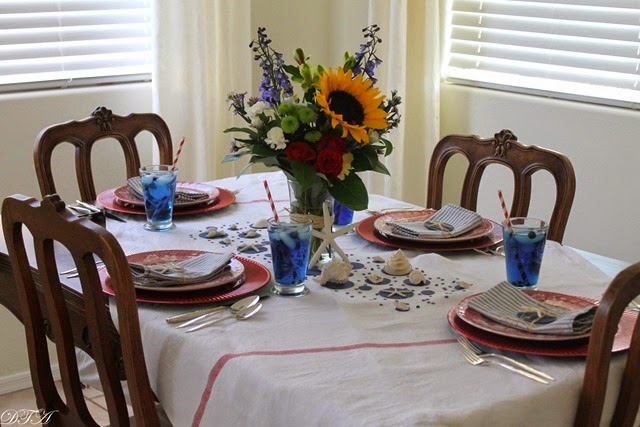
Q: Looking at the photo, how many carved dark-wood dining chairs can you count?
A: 4